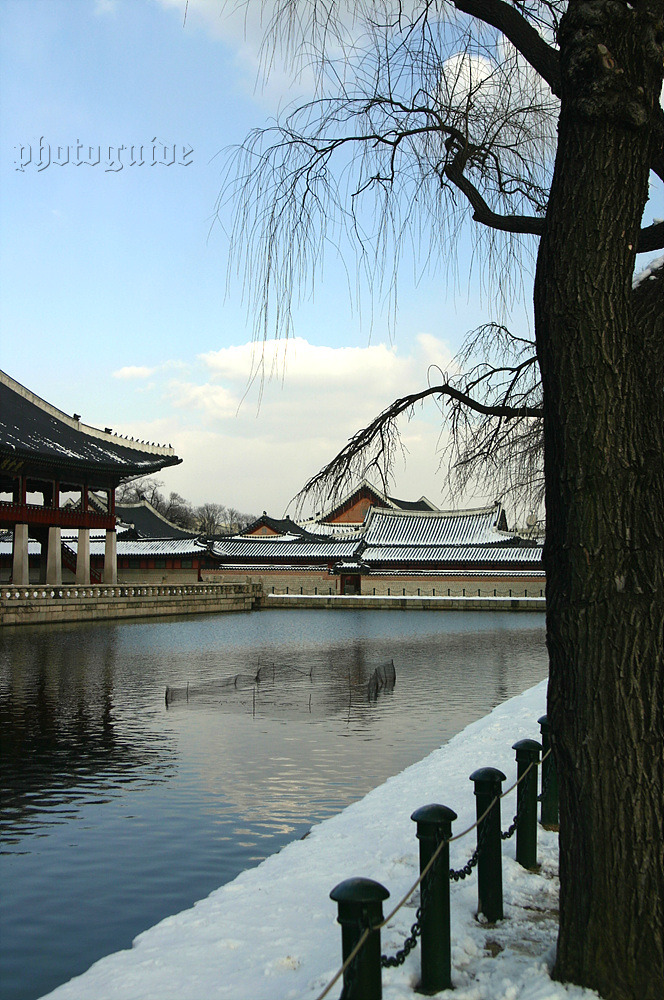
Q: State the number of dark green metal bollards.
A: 5